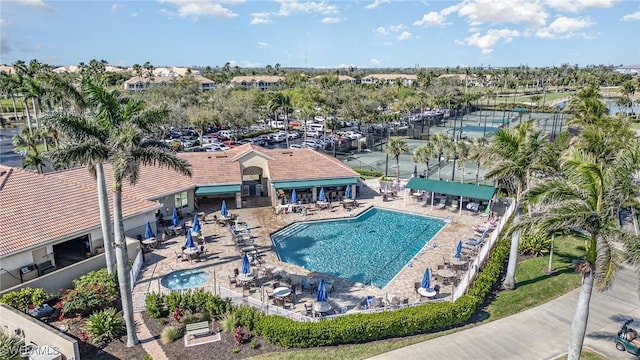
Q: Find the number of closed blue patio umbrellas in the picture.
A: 12